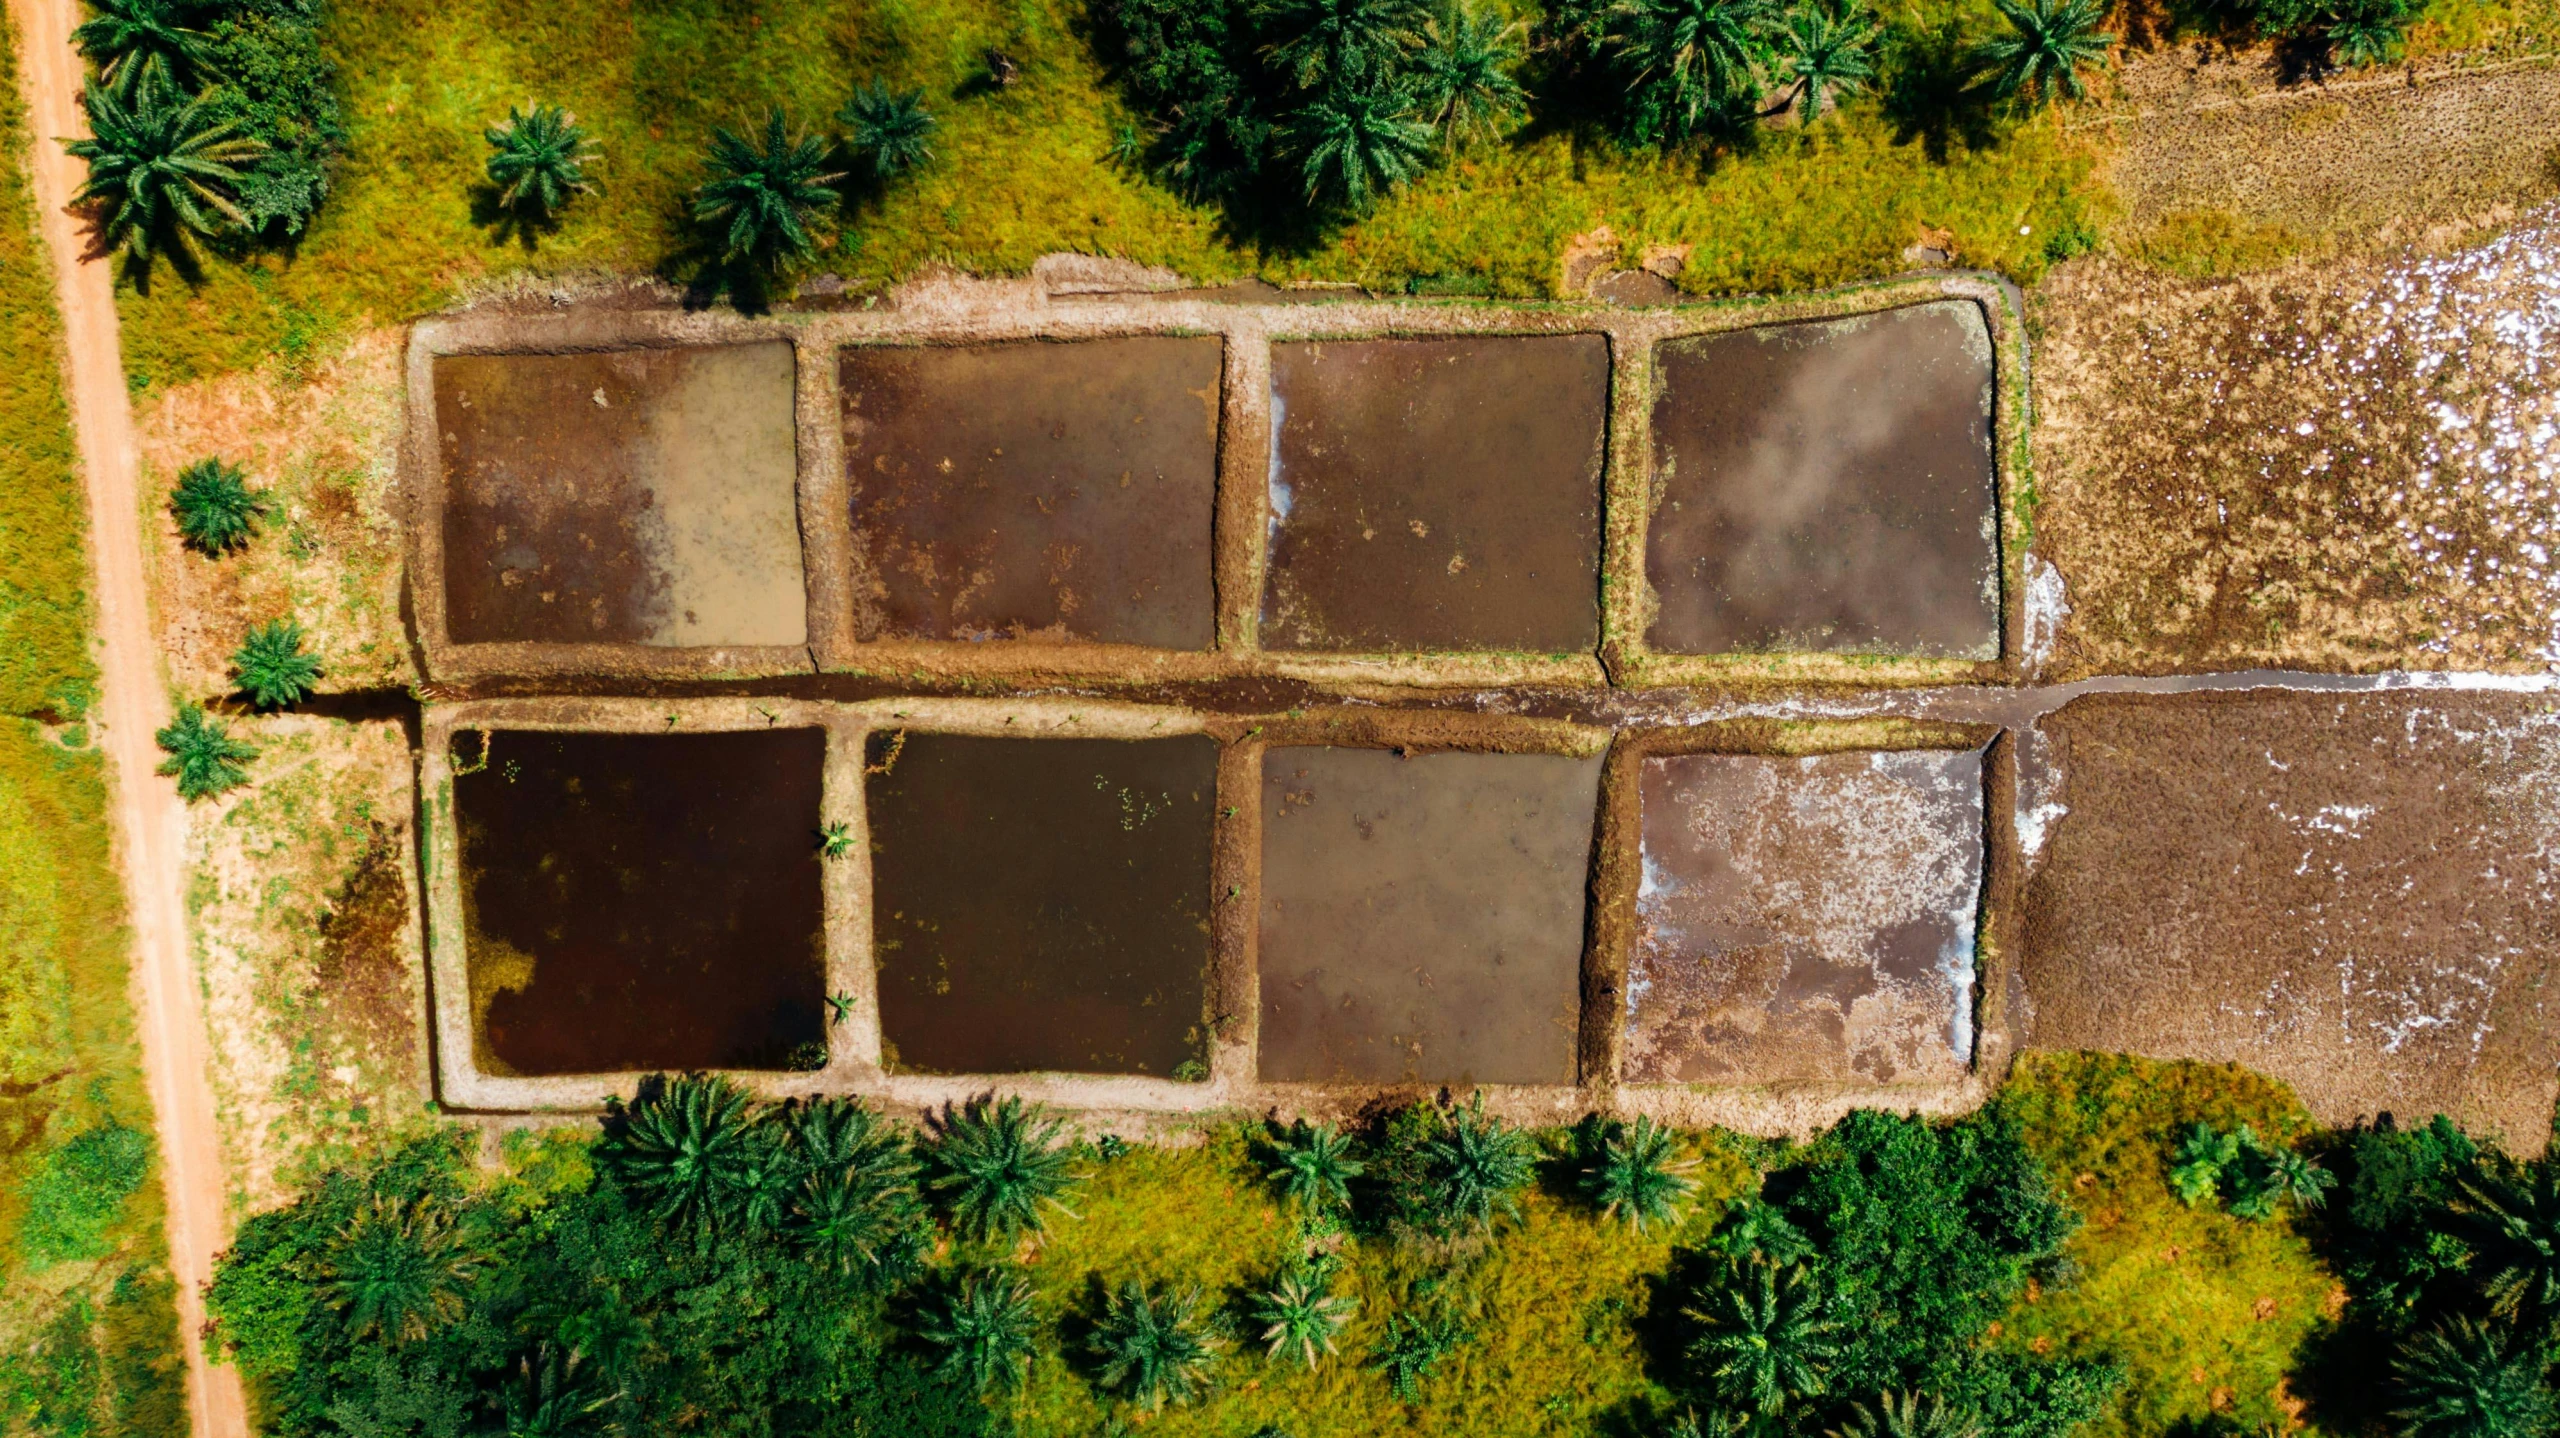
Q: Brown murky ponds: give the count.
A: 8